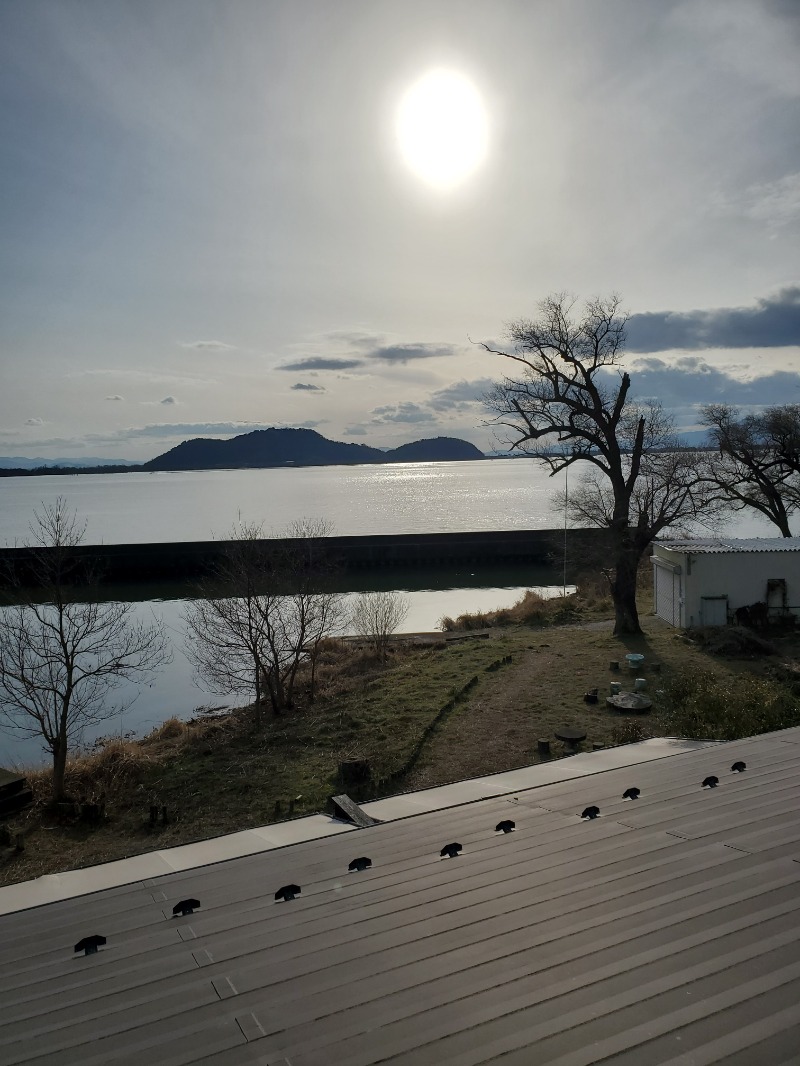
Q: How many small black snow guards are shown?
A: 10